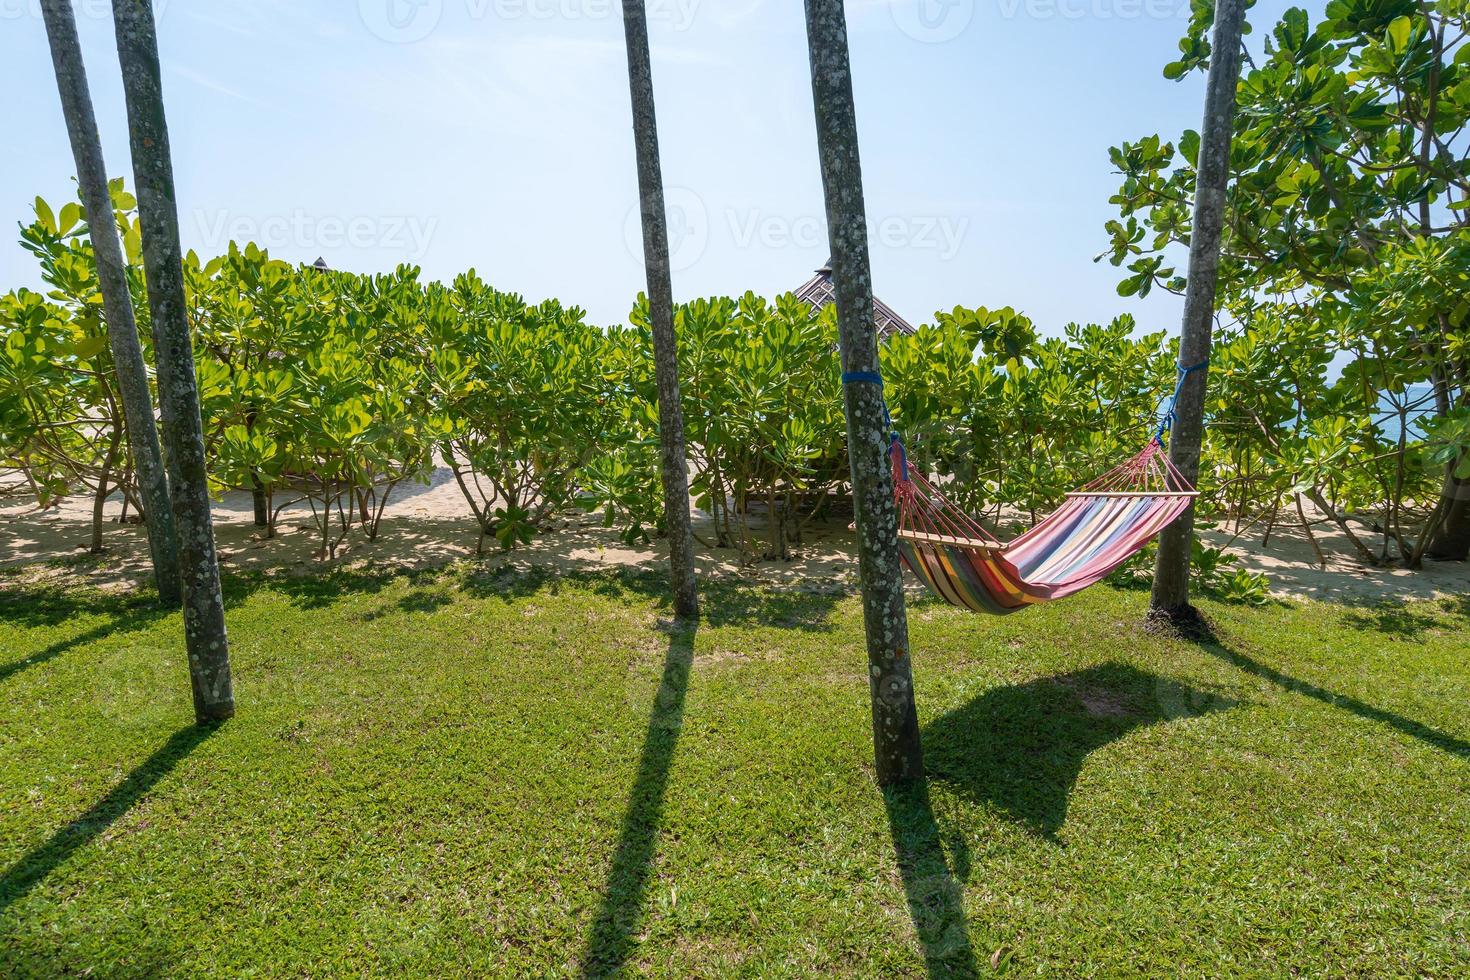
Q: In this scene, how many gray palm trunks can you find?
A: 5